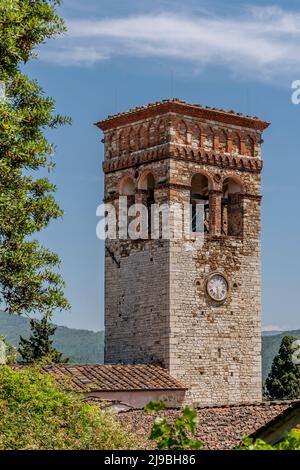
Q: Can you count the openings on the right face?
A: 2